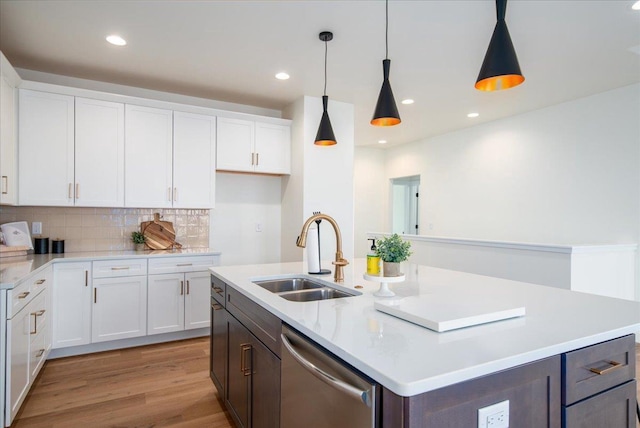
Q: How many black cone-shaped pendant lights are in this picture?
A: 3